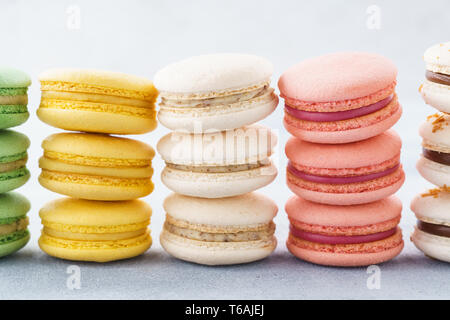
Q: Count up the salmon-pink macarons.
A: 3